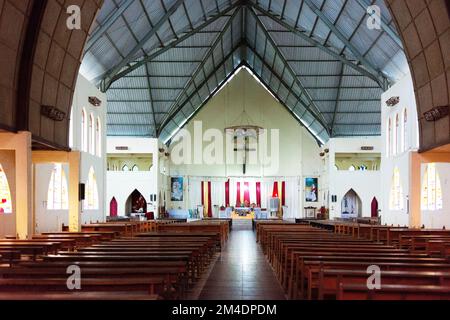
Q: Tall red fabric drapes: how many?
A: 8